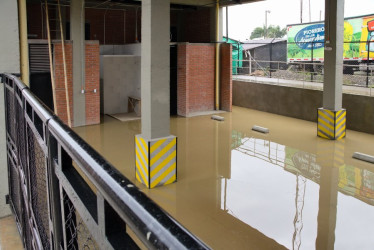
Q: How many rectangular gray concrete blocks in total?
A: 3